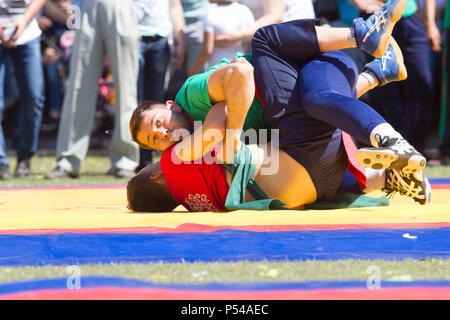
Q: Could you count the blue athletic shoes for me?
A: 2